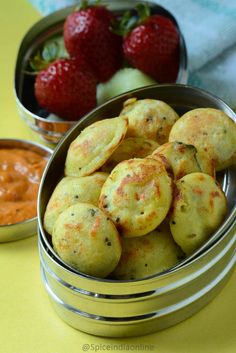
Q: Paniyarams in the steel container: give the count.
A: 10